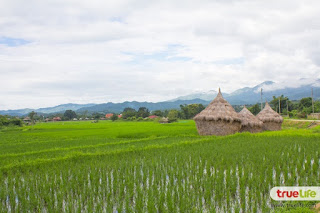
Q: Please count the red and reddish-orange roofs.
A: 4